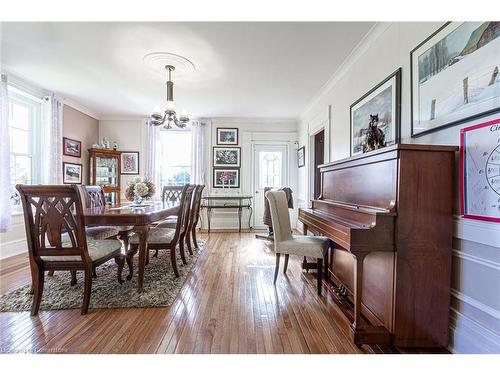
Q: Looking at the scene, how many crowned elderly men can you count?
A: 0